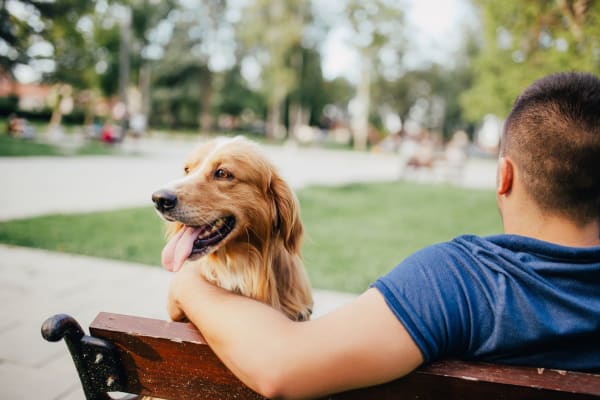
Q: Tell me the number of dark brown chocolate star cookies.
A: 0